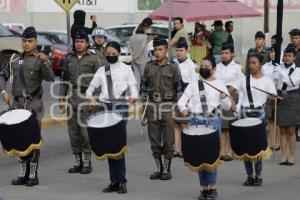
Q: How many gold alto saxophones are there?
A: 0